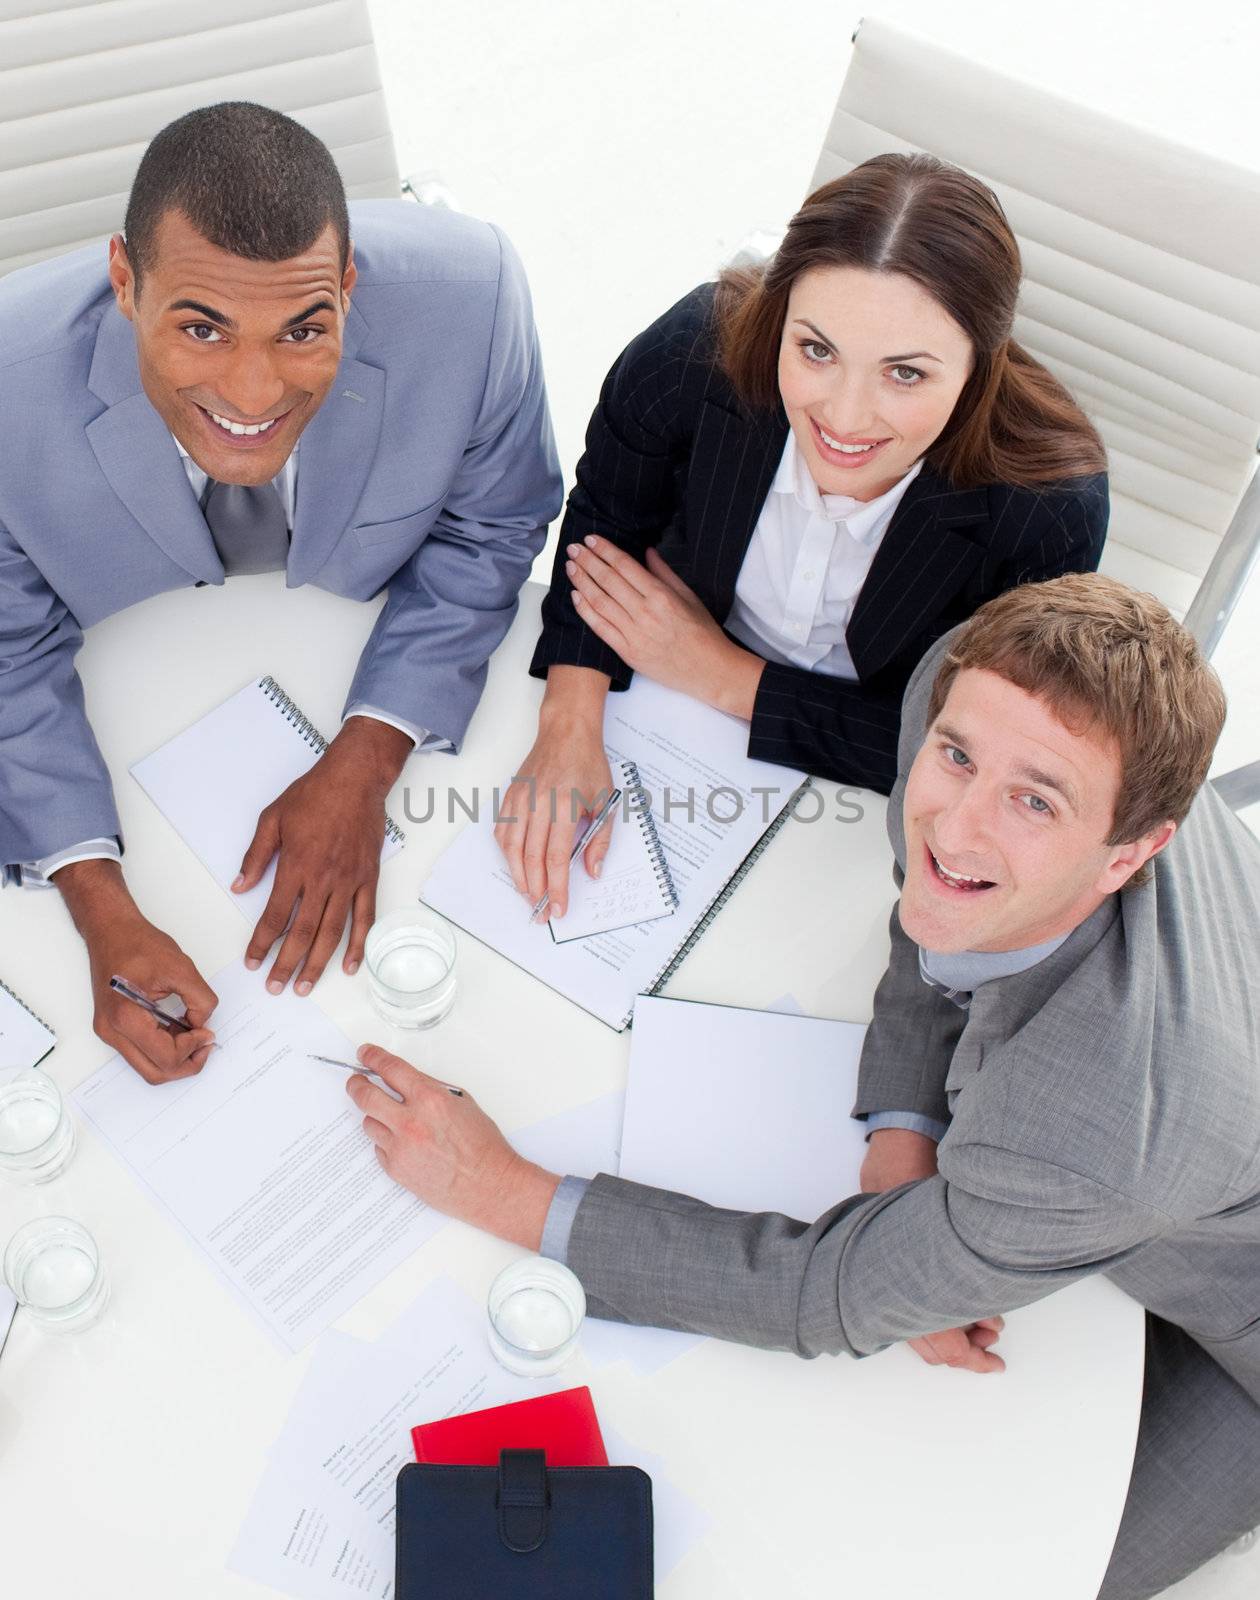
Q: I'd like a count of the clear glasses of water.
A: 4